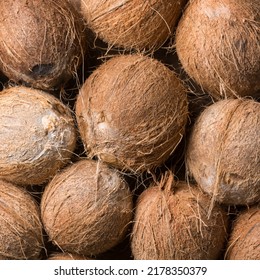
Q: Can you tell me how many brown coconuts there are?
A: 11